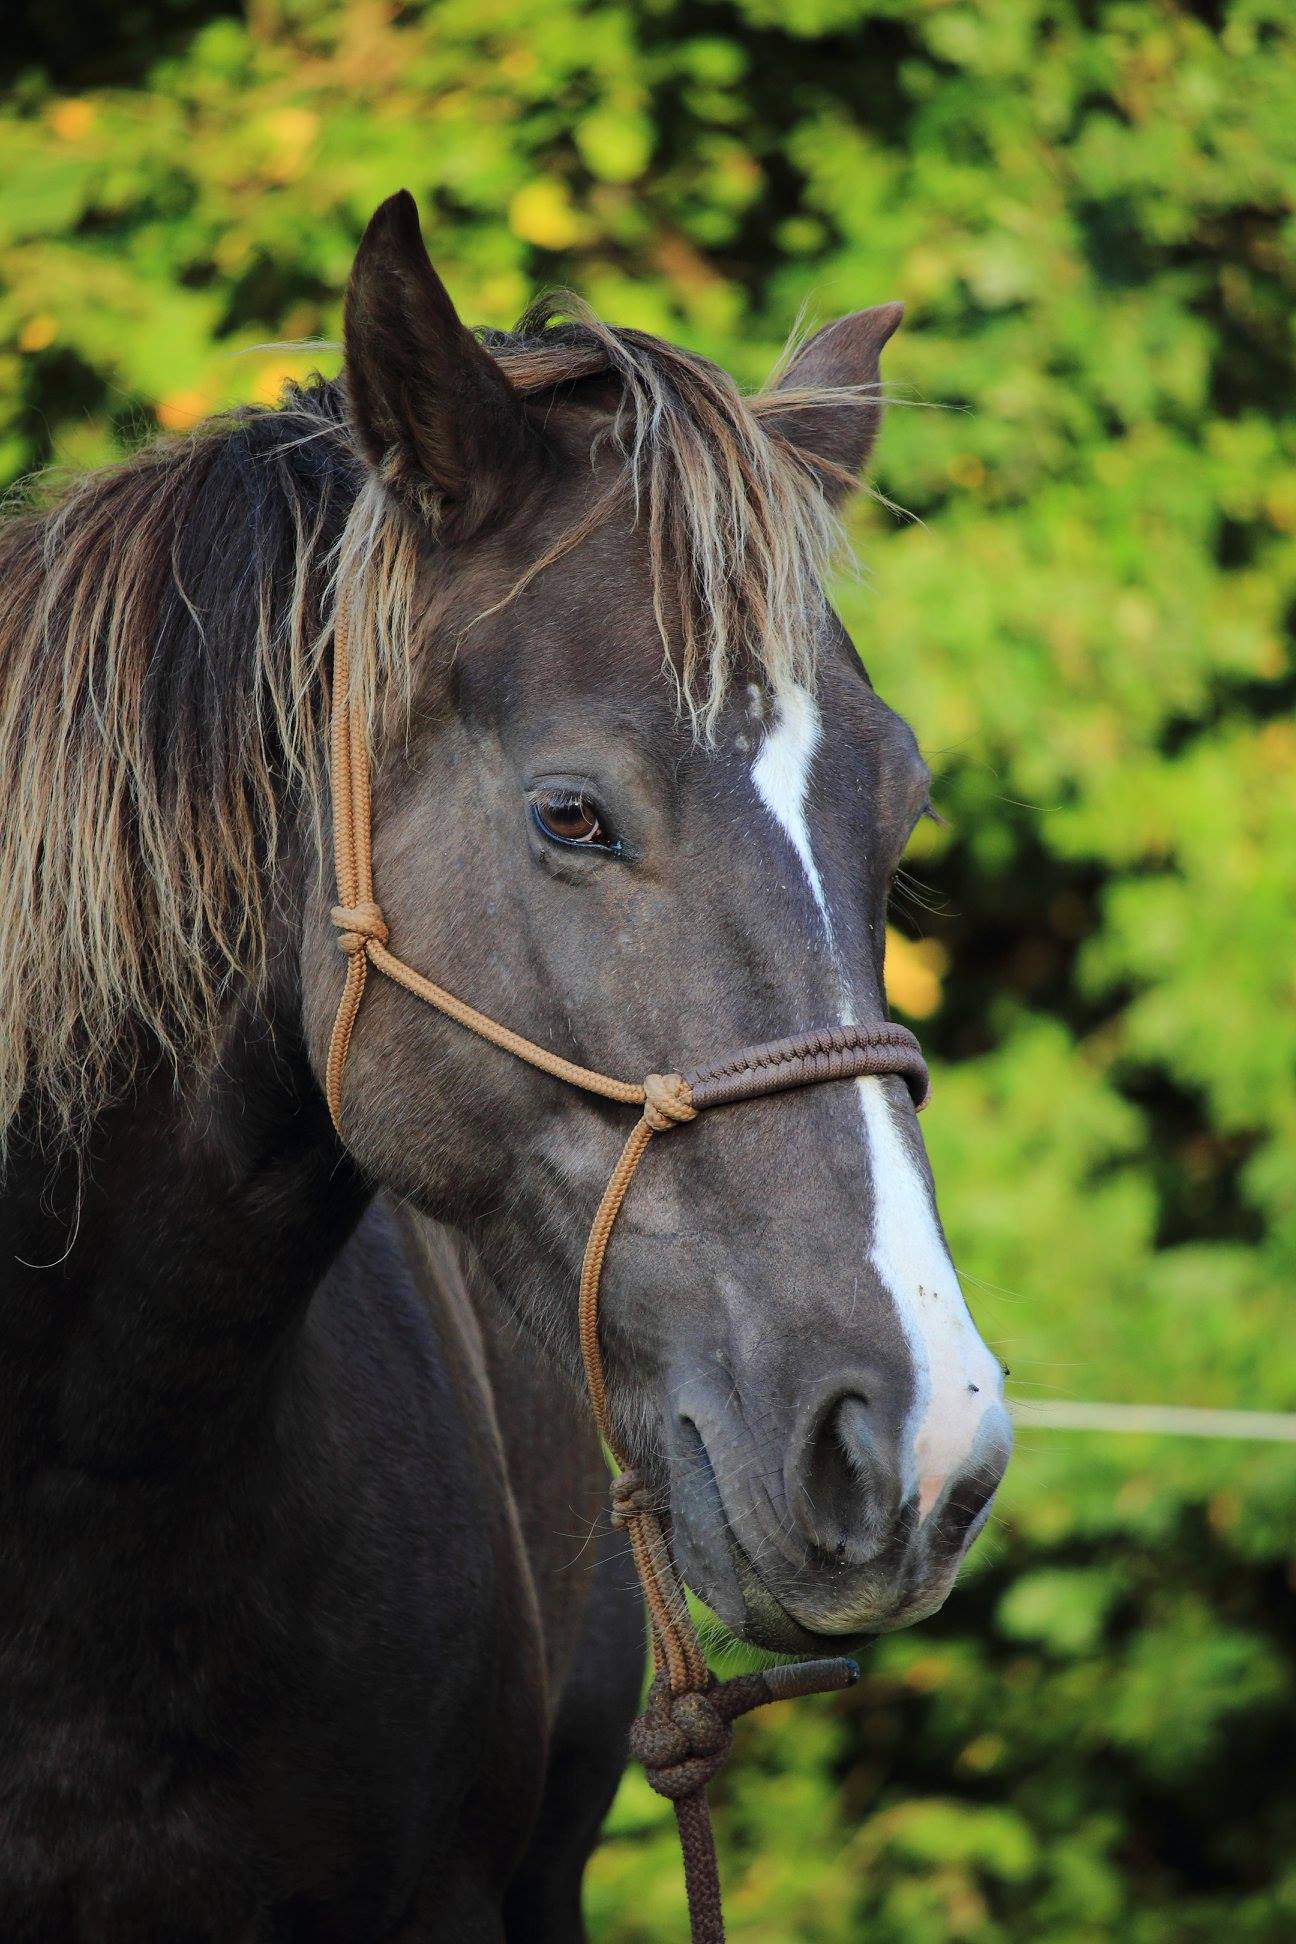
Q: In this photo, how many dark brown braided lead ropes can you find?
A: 1